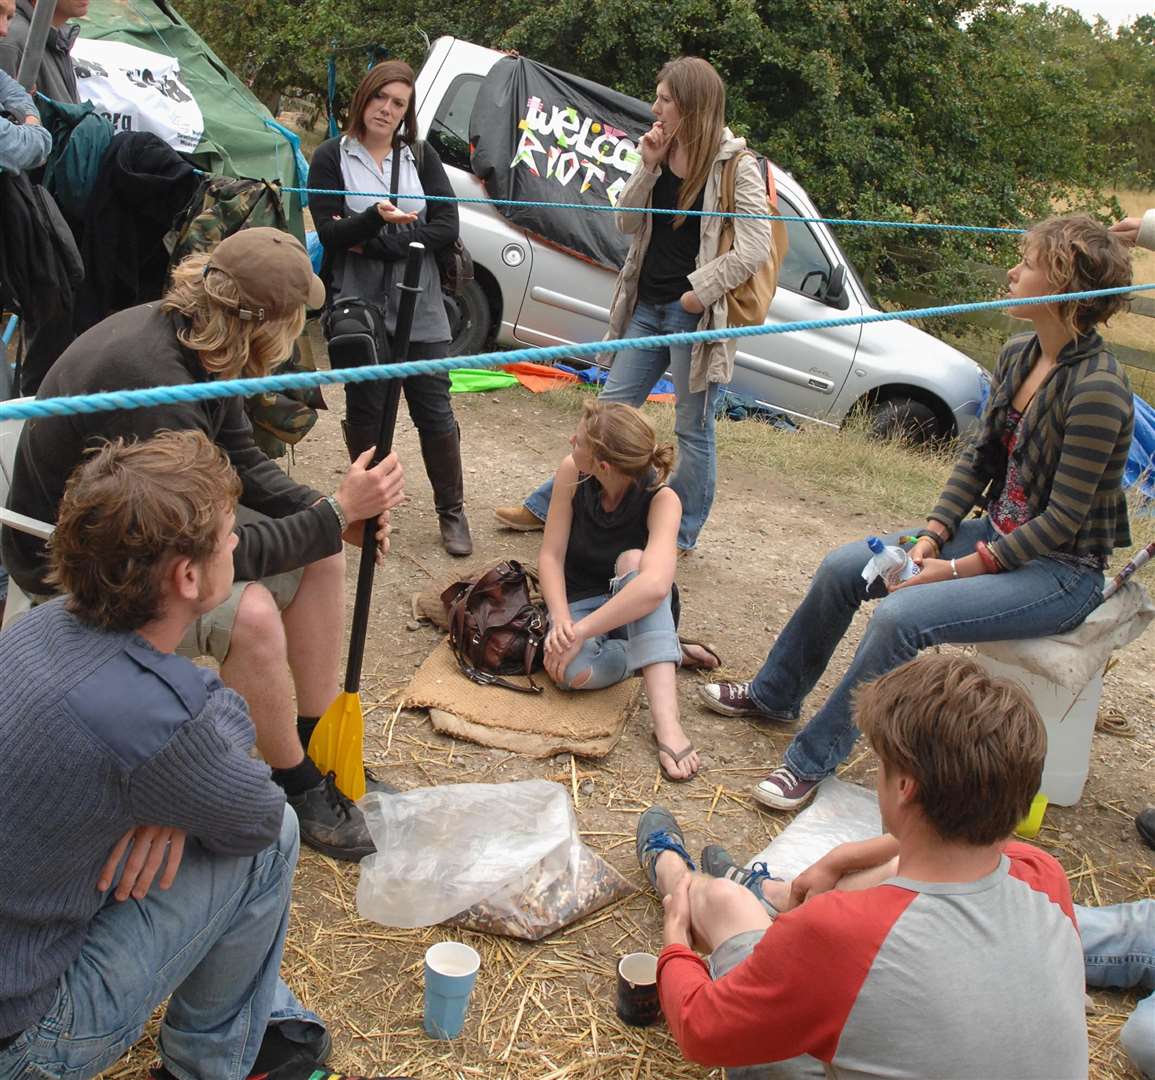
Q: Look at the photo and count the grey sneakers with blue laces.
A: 2